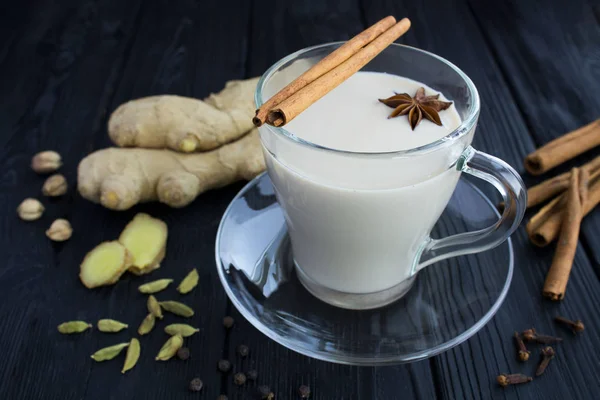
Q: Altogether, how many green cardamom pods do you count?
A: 11